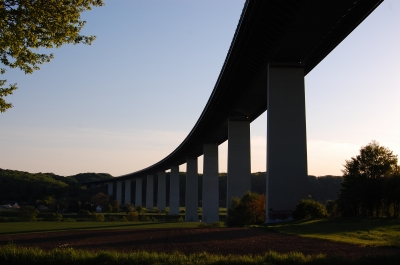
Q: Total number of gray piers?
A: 11